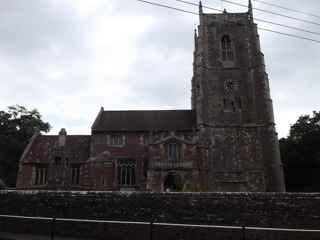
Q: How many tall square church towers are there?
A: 1